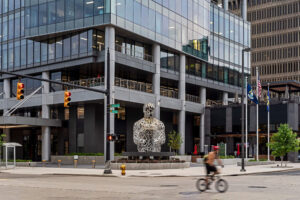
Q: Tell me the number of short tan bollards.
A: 4